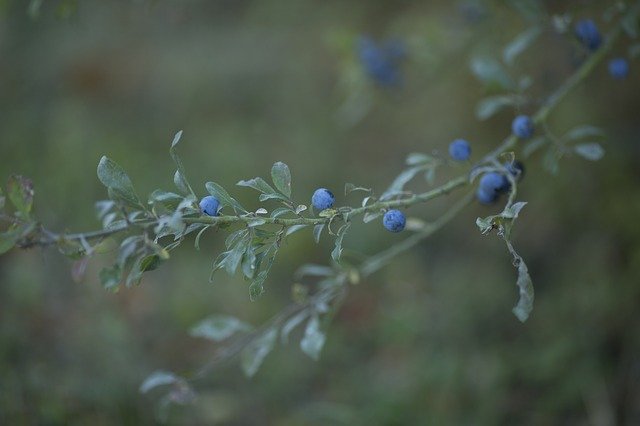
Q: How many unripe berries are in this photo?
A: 0